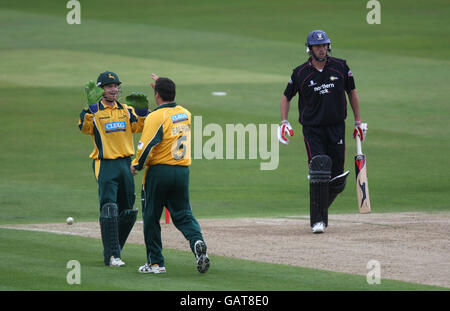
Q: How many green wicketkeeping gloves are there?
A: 2